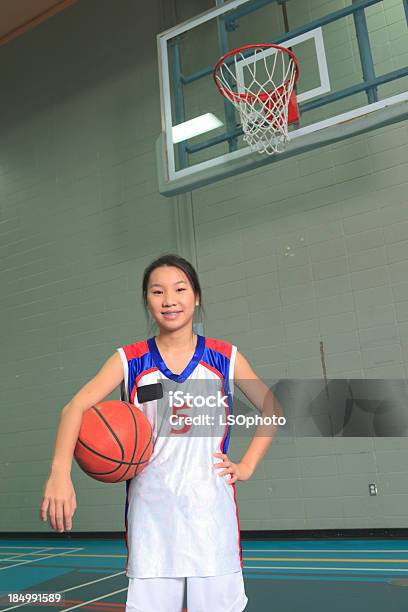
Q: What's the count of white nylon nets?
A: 1